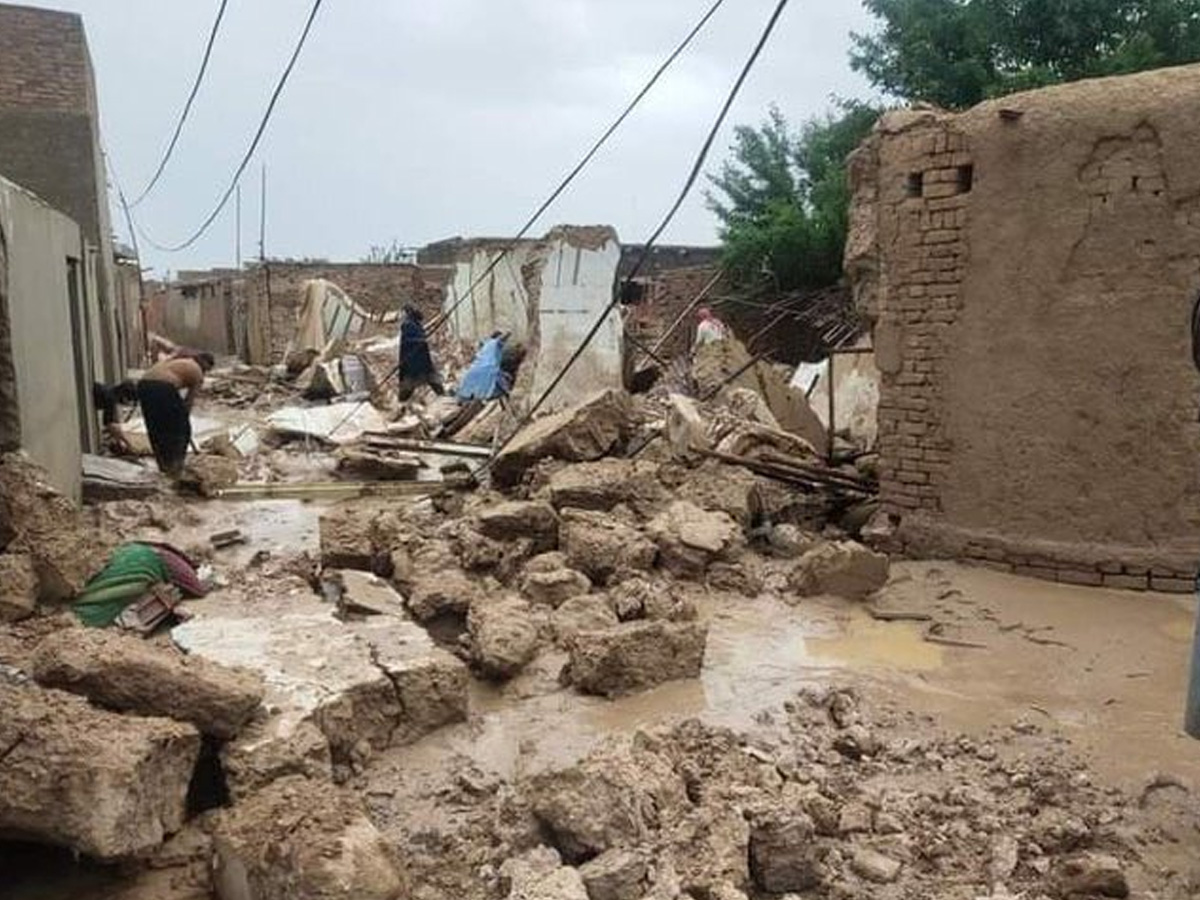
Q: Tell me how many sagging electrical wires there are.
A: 4